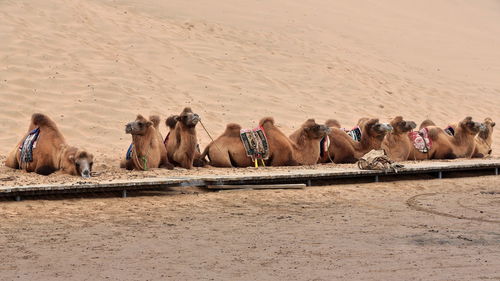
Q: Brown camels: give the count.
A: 8